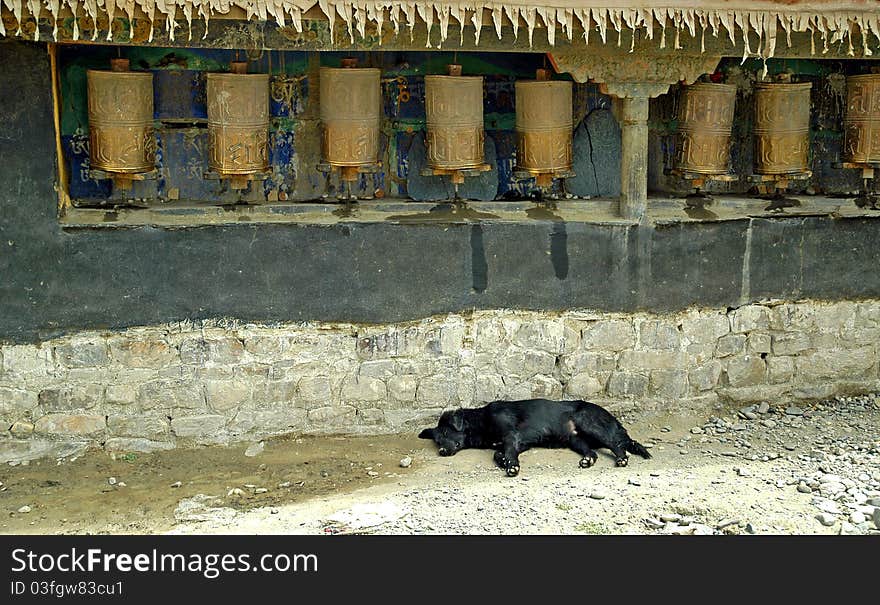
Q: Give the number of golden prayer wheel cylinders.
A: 8